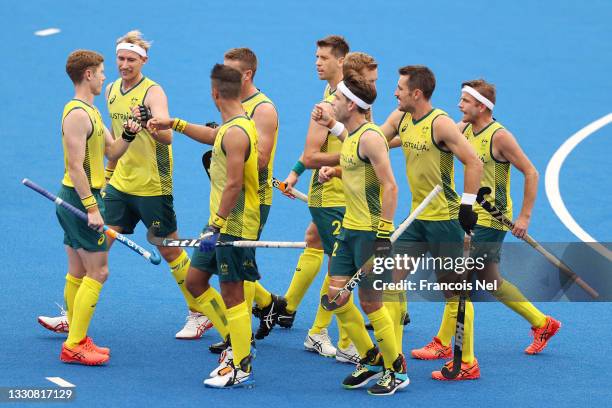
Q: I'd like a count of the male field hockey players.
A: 9